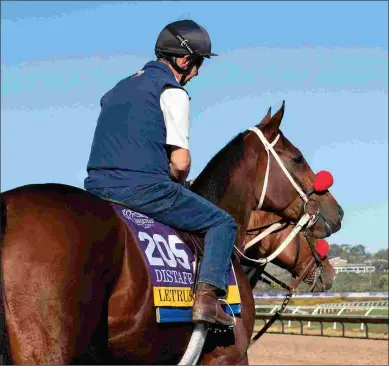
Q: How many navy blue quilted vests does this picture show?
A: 1